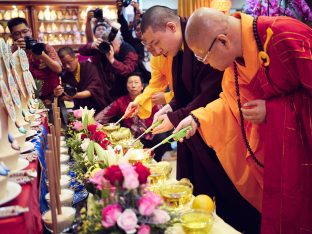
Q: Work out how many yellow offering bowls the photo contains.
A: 7